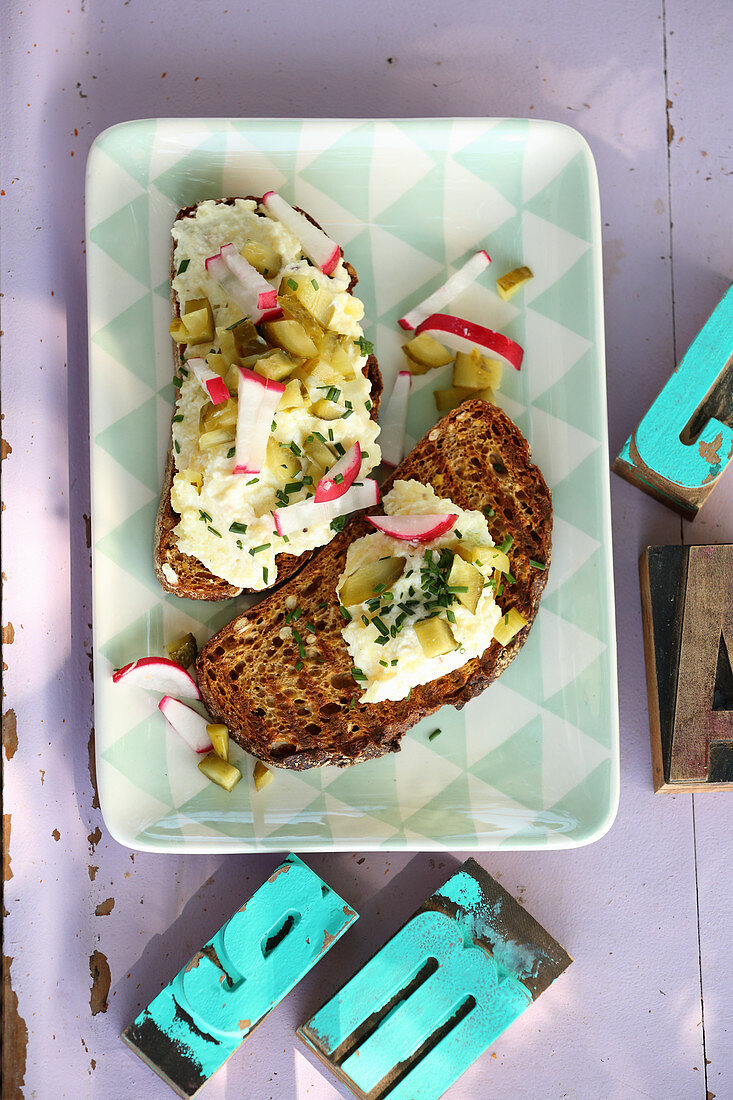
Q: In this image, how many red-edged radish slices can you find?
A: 13